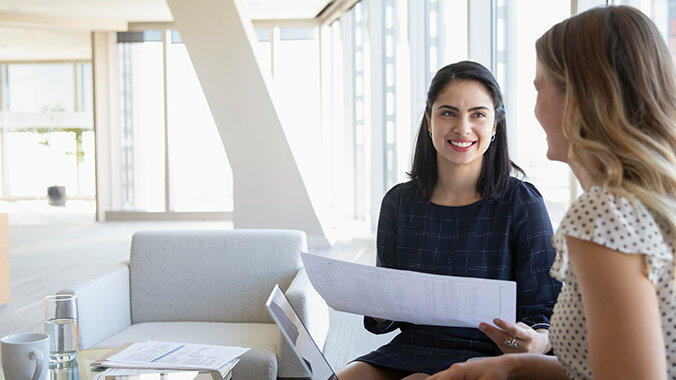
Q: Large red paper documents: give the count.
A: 0